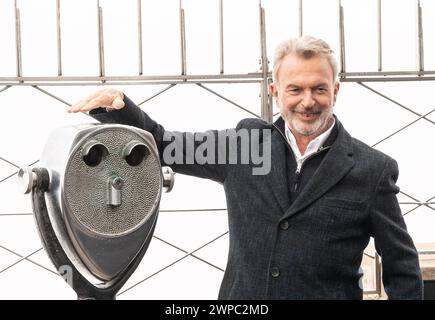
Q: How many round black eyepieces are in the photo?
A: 2